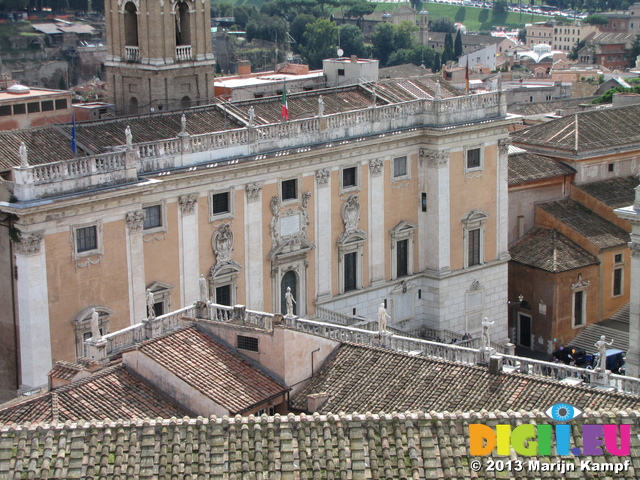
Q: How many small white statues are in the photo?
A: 15